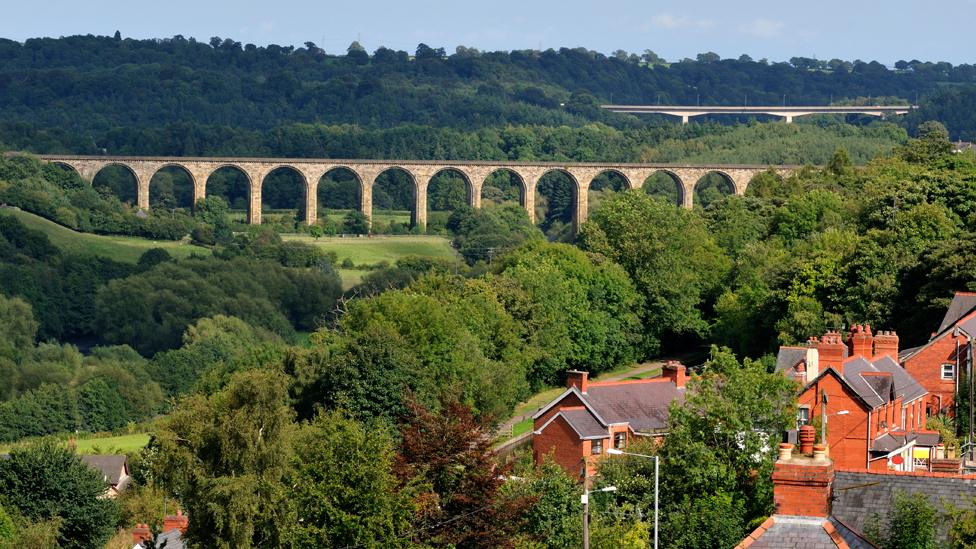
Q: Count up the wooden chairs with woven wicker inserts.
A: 0